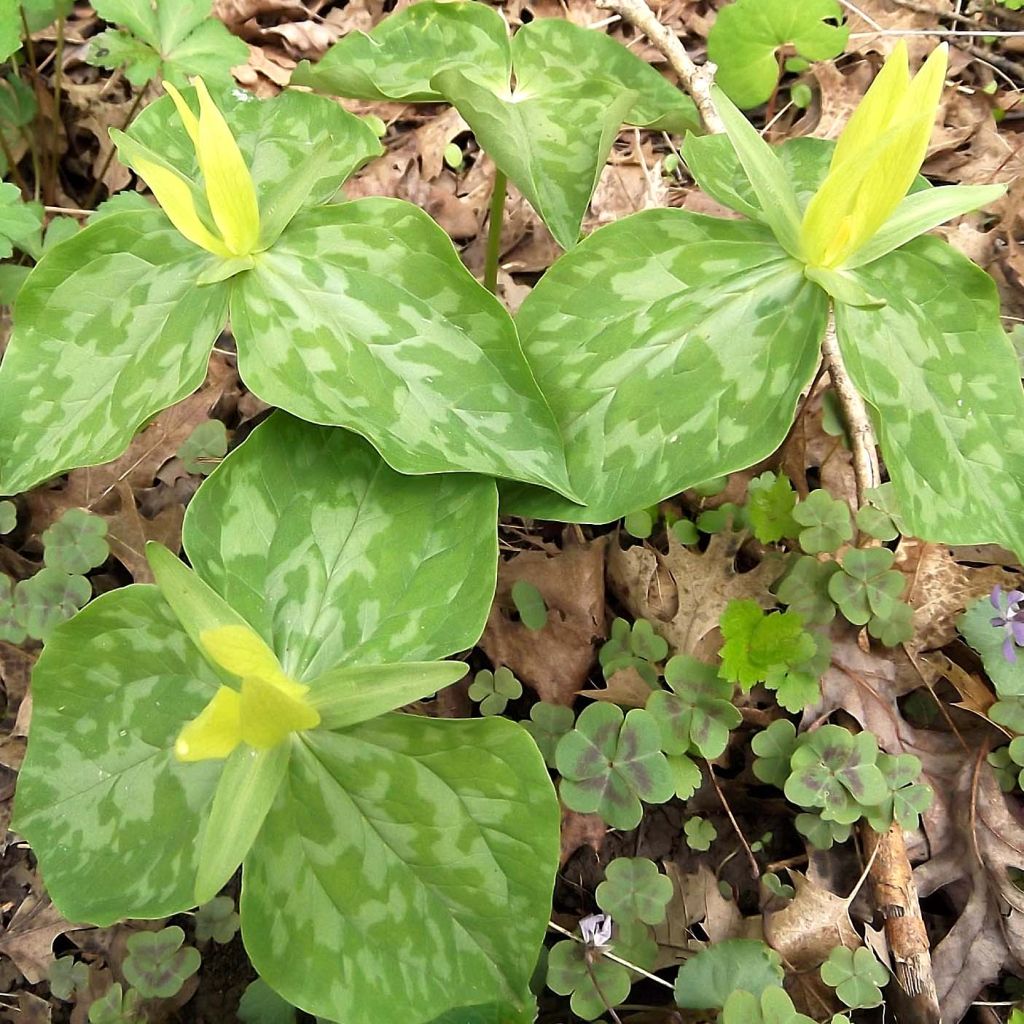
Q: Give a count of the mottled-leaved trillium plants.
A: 4